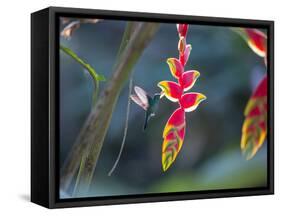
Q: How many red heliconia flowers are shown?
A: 2